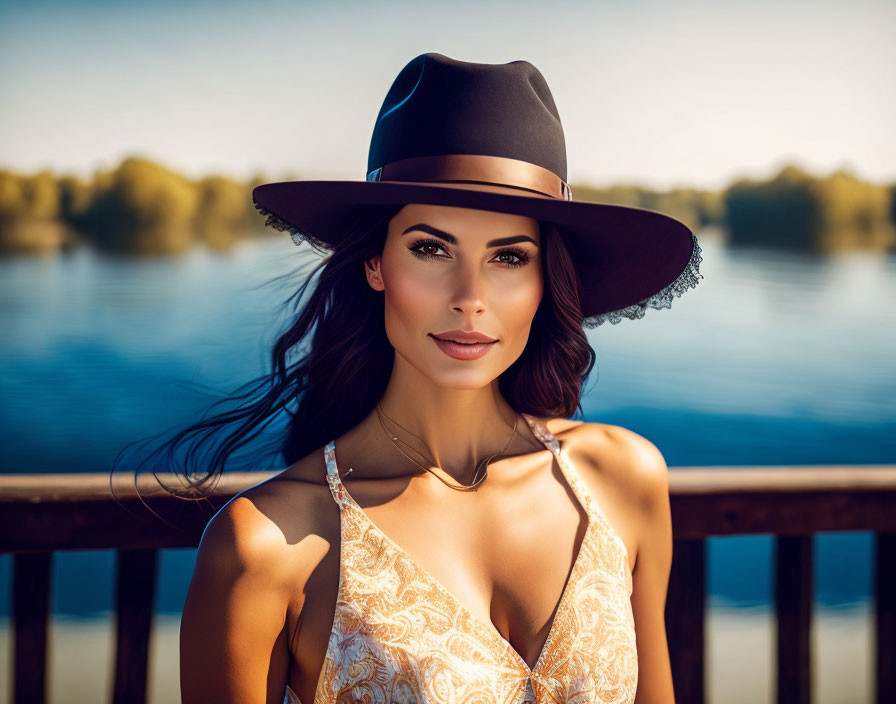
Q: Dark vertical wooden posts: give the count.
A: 5